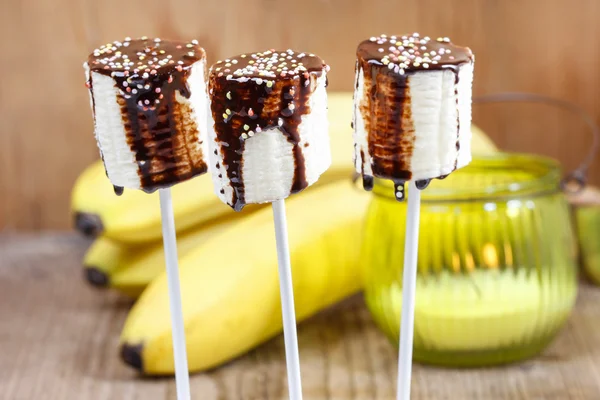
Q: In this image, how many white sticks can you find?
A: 3